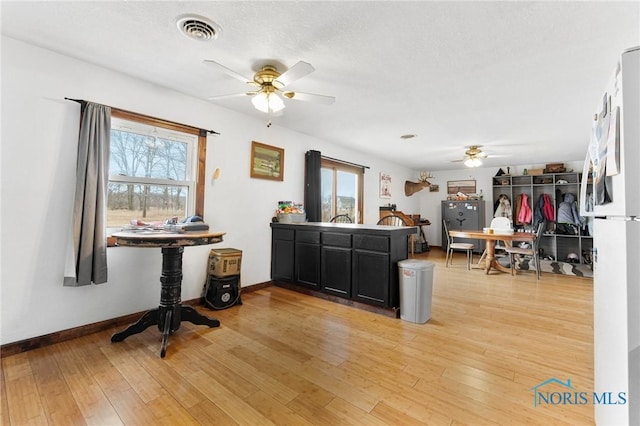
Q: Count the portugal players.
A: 0